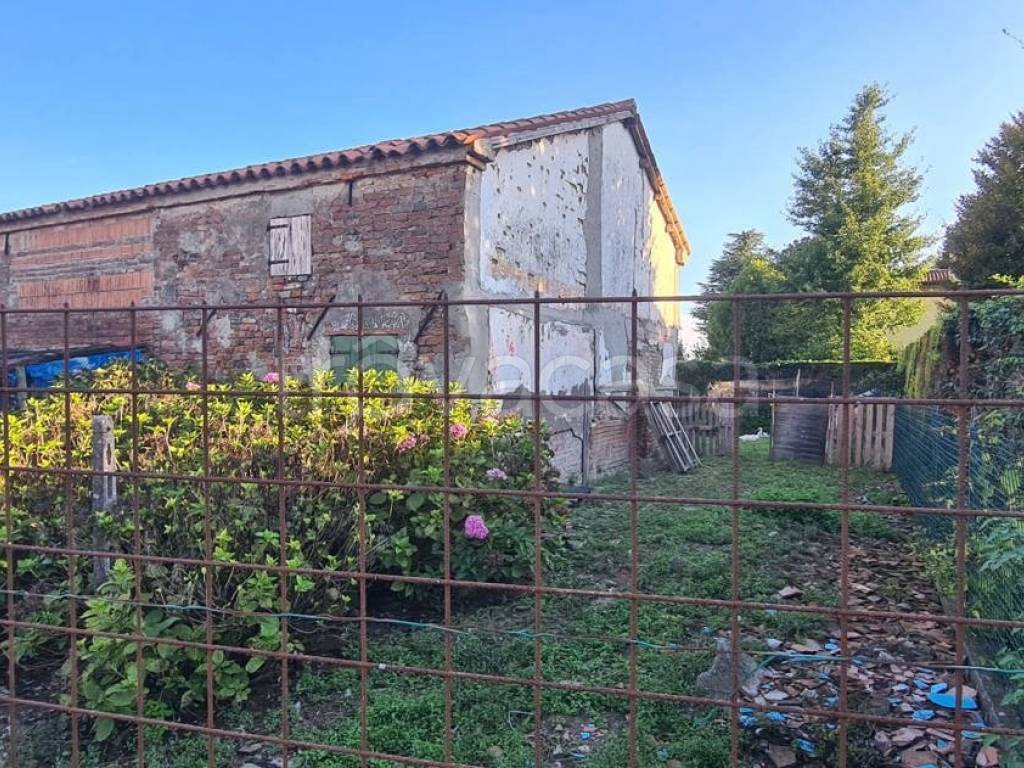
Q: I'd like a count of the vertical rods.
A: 12